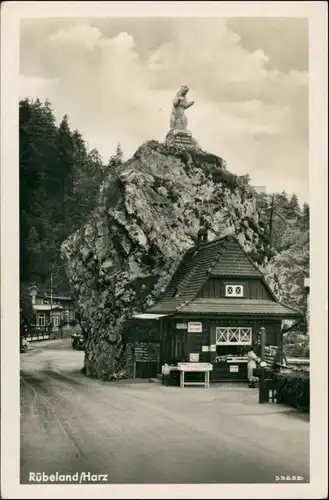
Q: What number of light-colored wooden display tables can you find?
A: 1